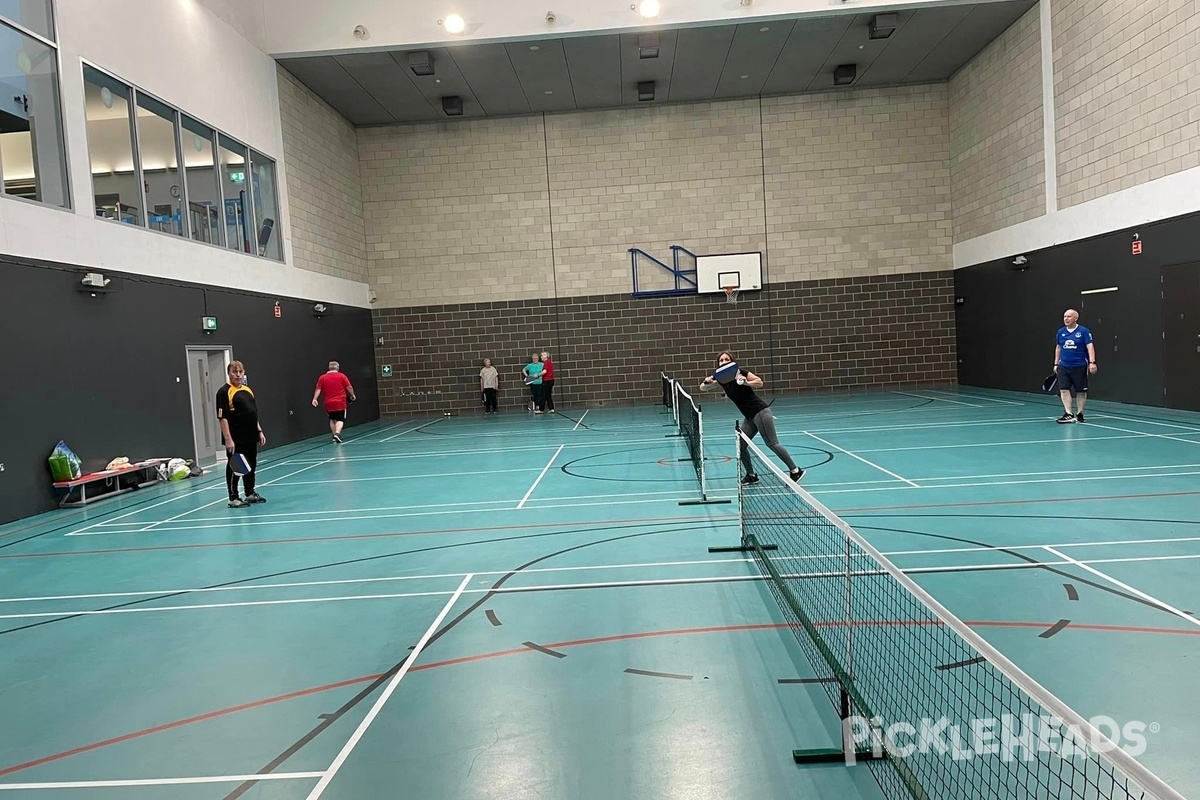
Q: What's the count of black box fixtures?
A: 6